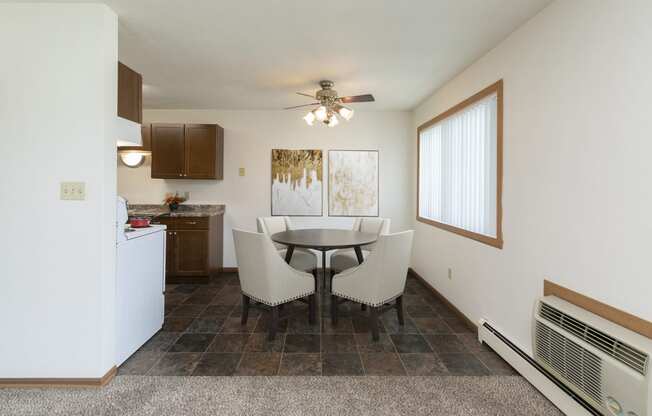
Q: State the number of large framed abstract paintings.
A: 2